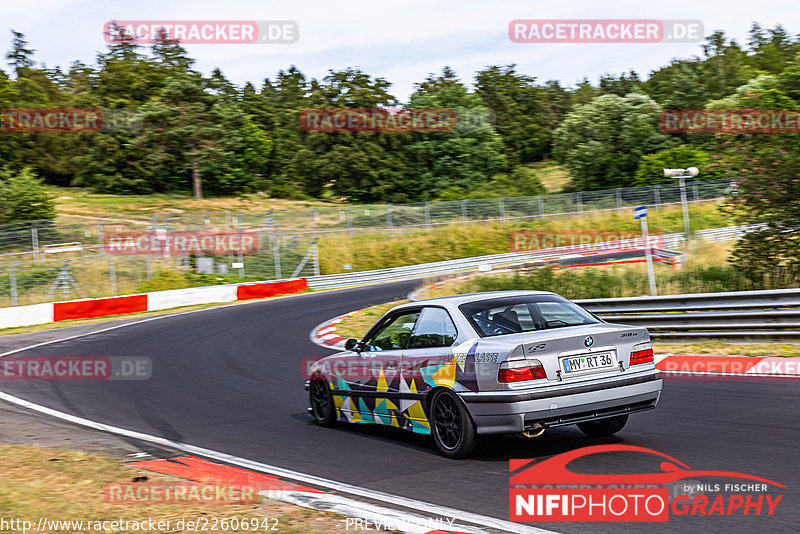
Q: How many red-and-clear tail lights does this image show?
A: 2